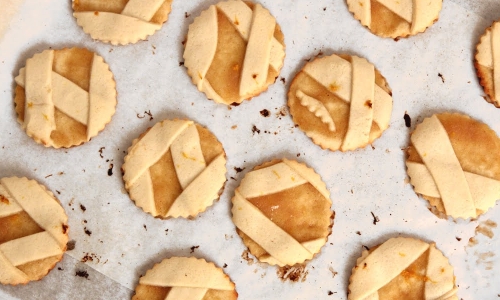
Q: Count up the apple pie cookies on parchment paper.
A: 12